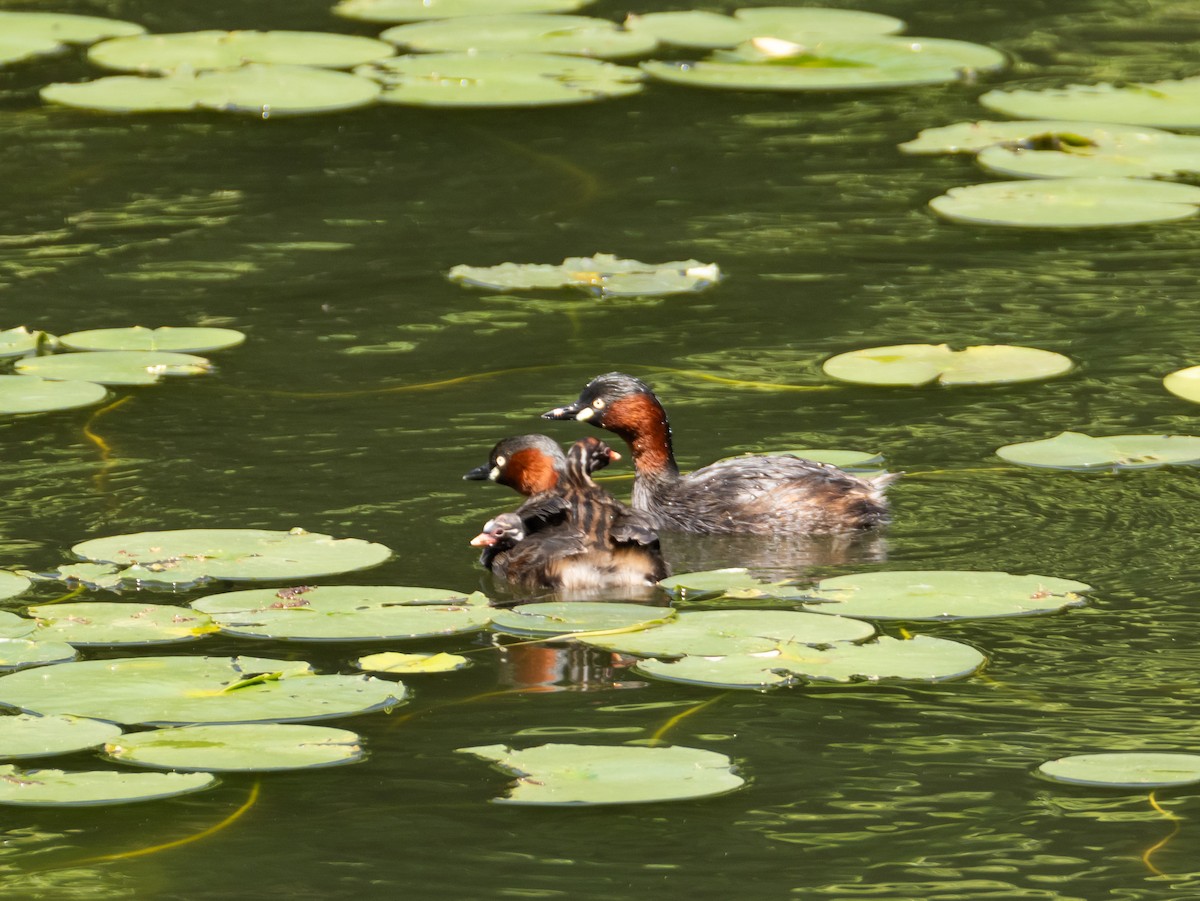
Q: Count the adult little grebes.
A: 2